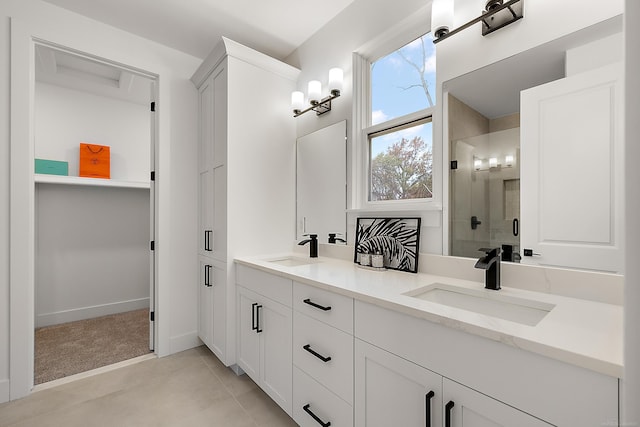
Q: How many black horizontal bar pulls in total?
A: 3